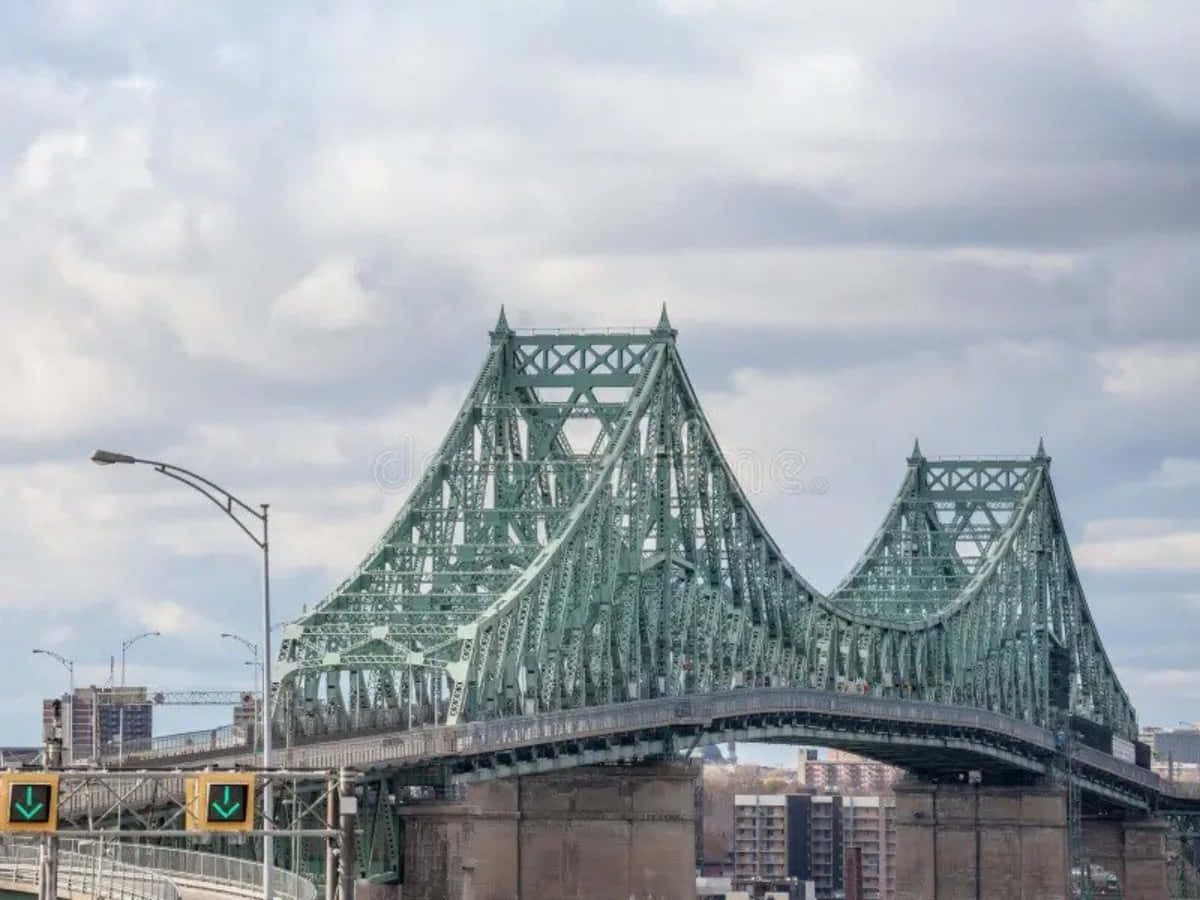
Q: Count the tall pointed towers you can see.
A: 4